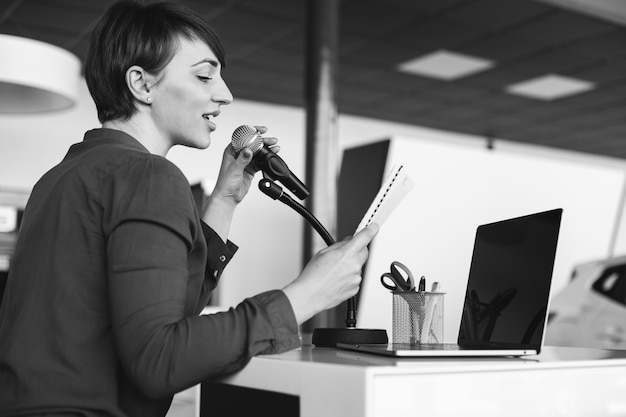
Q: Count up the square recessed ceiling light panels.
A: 2